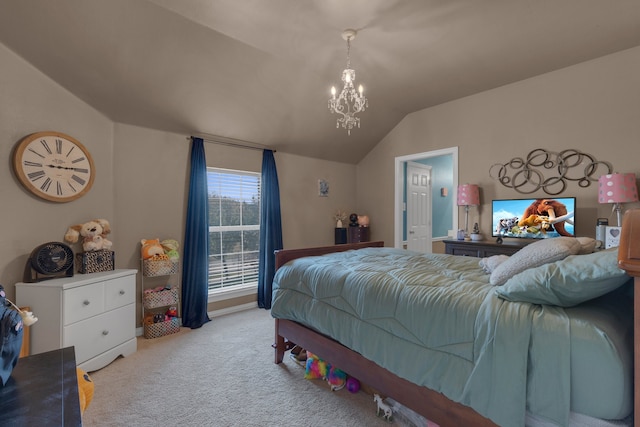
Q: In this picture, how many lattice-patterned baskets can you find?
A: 3